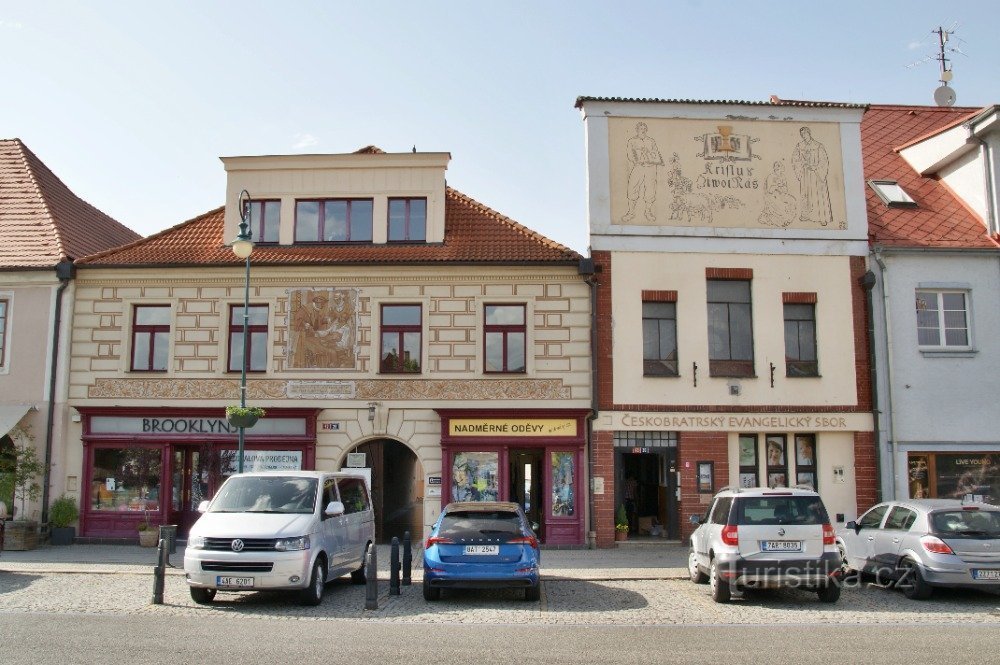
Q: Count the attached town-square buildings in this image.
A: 4